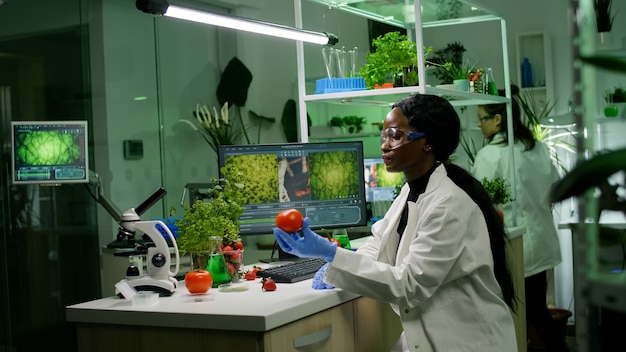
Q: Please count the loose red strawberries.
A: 3